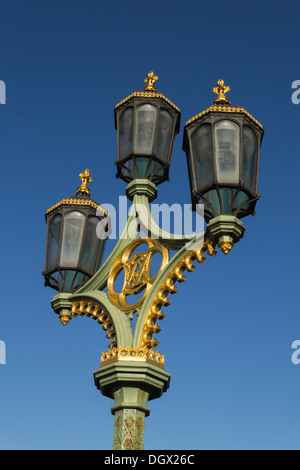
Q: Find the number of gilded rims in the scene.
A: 3